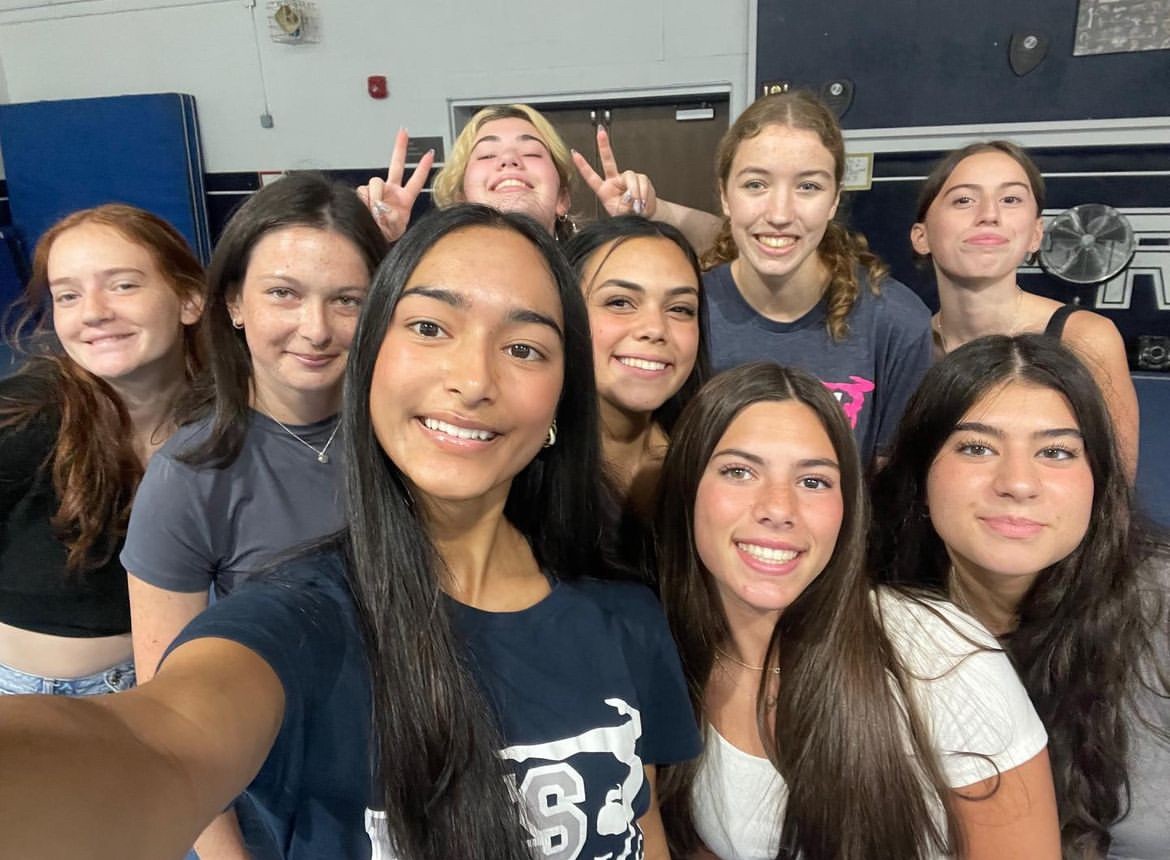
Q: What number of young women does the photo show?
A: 9